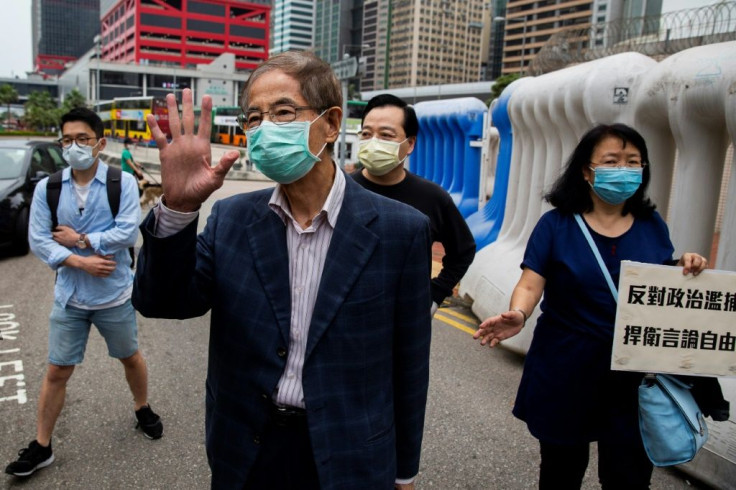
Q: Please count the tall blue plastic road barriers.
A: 2